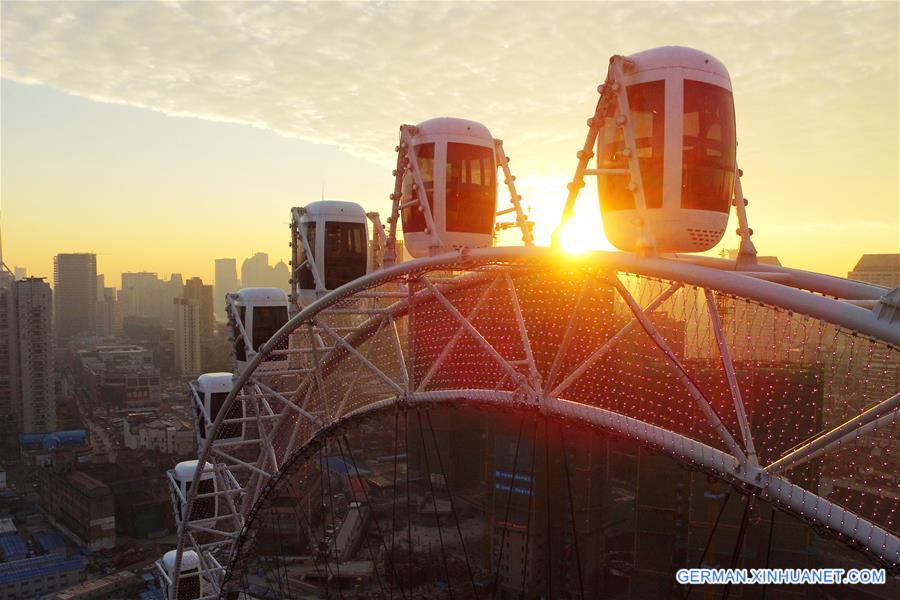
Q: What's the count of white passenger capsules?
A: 7